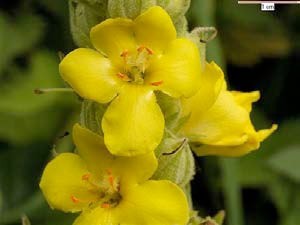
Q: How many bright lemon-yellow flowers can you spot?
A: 3